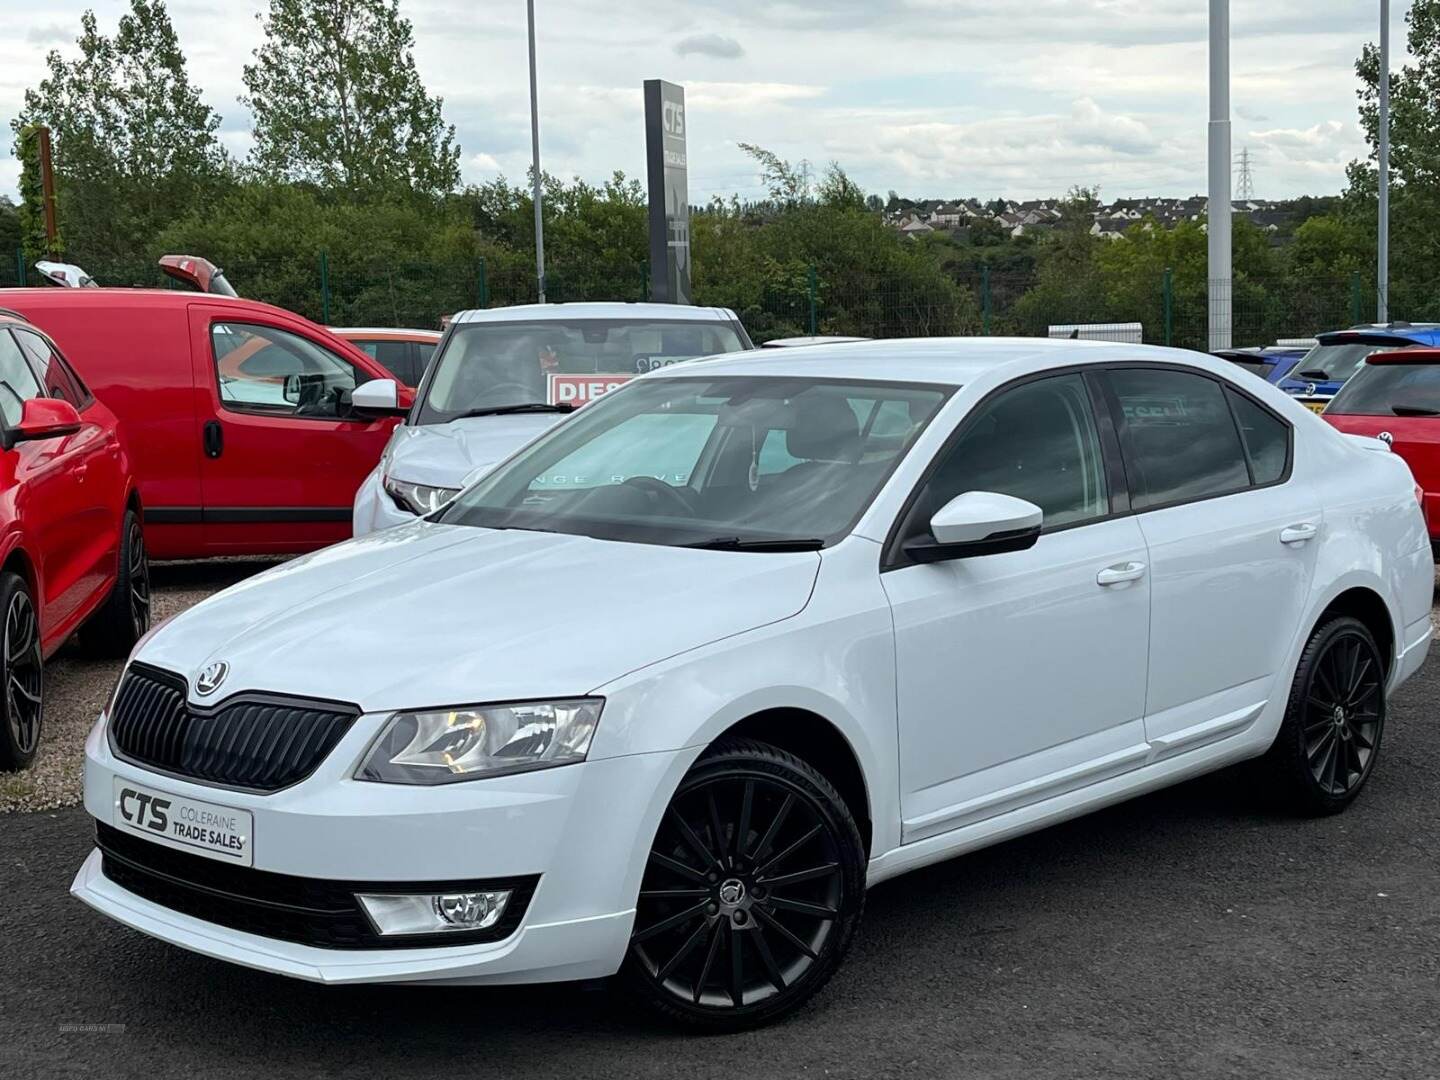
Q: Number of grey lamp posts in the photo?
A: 3